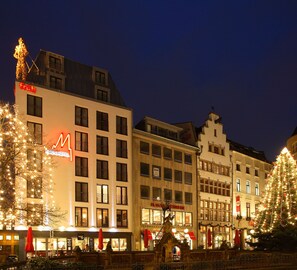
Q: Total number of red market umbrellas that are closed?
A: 5